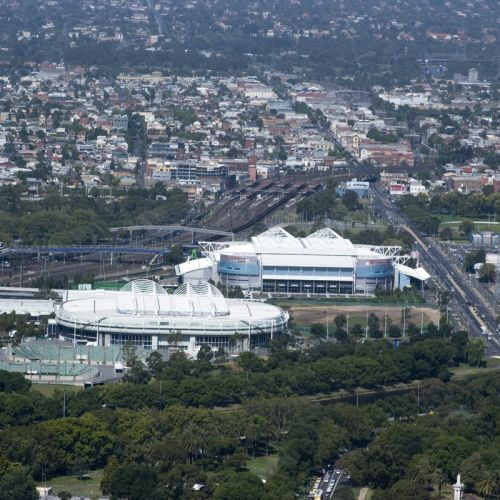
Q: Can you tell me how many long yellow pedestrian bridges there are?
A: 0